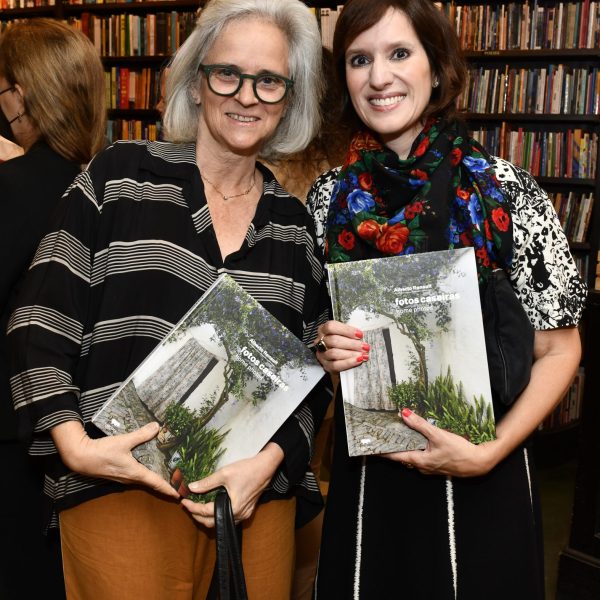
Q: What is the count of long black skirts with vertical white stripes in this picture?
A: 1